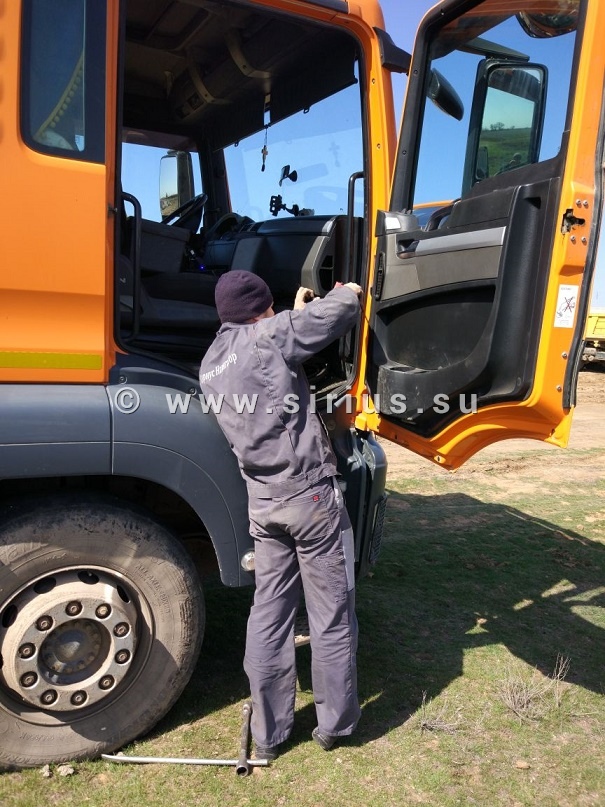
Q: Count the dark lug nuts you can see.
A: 10